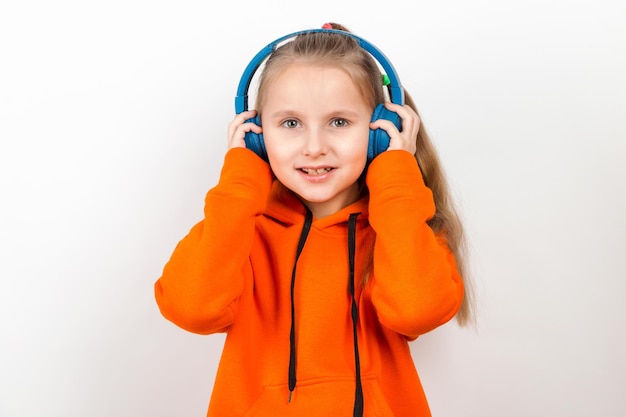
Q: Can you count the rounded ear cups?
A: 2